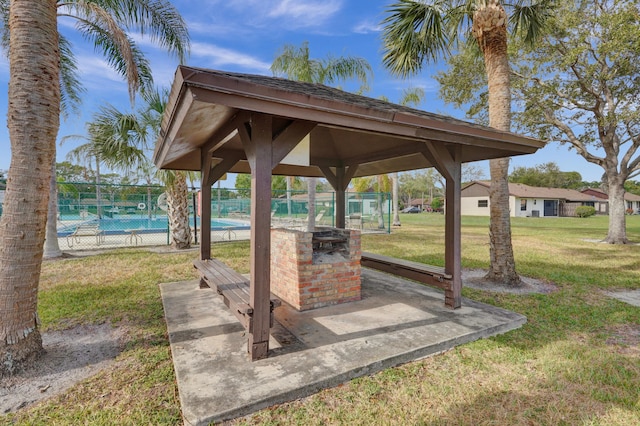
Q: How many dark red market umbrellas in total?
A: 0